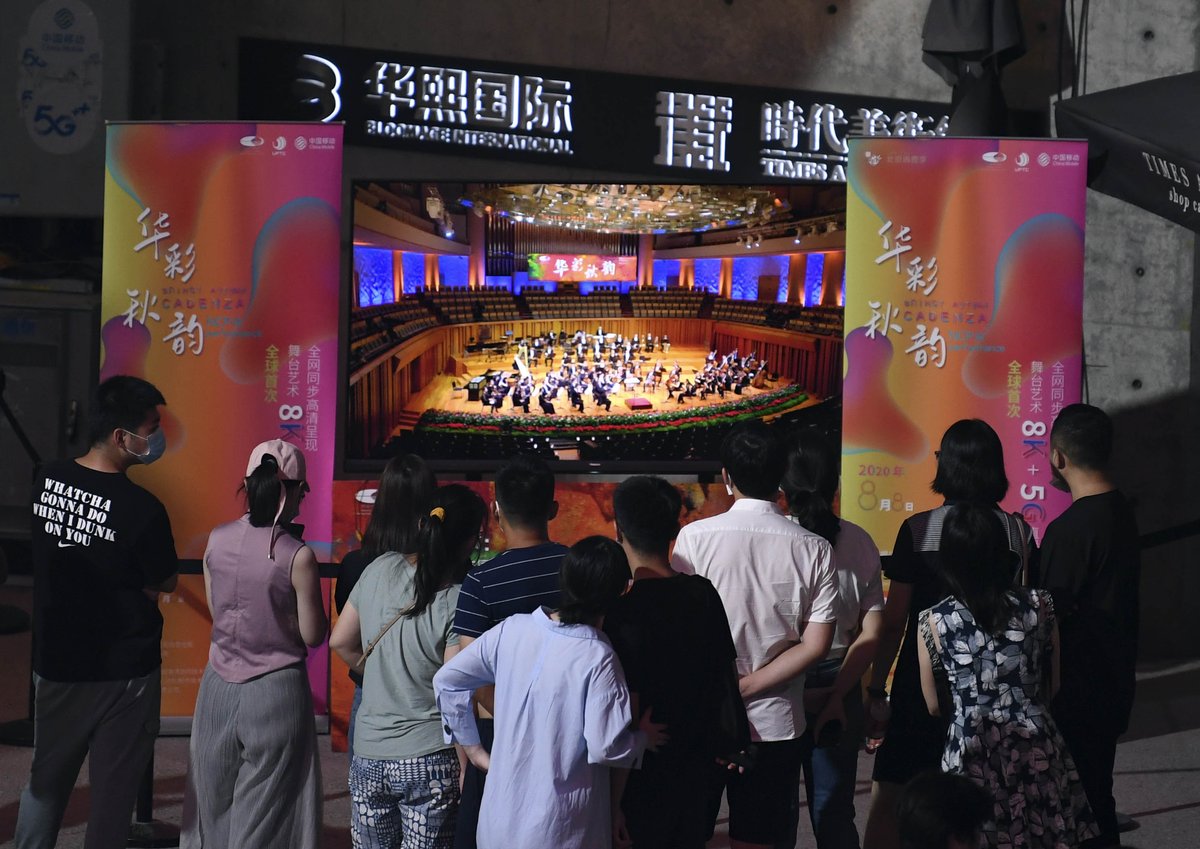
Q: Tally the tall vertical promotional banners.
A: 2